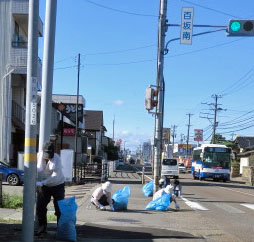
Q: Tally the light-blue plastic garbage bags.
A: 4